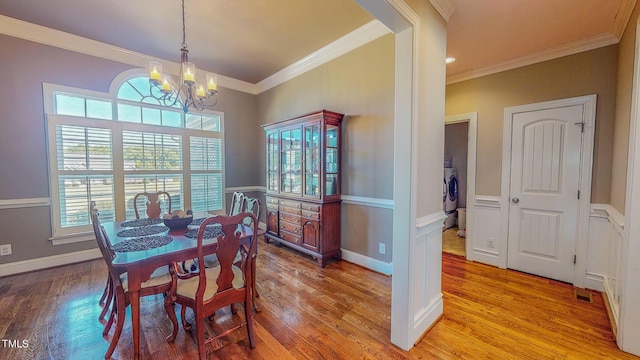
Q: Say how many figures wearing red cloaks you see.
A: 0